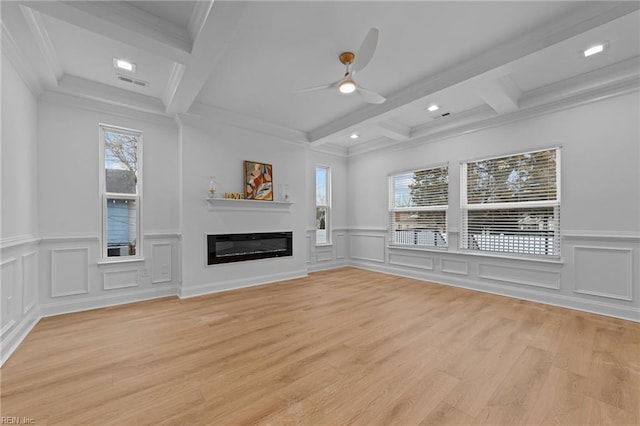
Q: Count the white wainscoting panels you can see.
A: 13